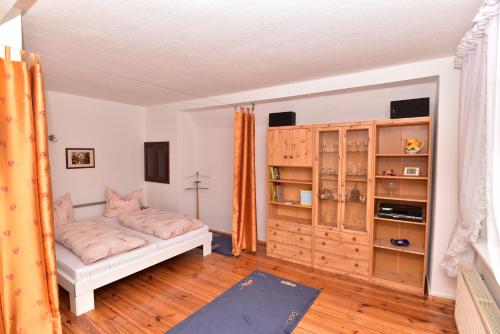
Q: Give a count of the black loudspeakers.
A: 2